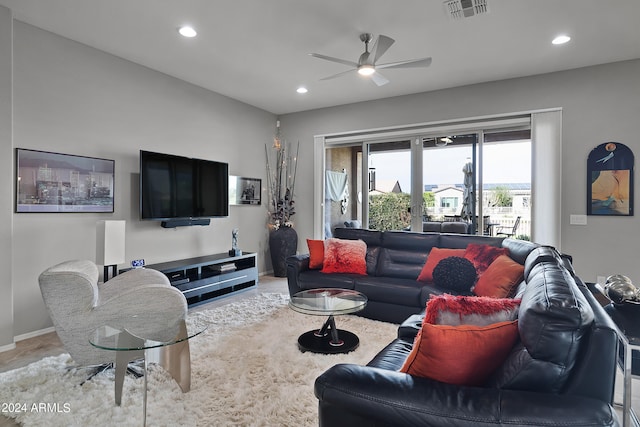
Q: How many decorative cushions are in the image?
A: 8